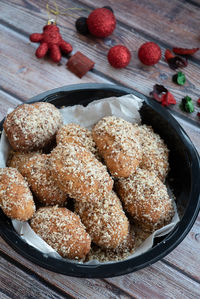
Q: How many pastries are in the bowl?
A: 10